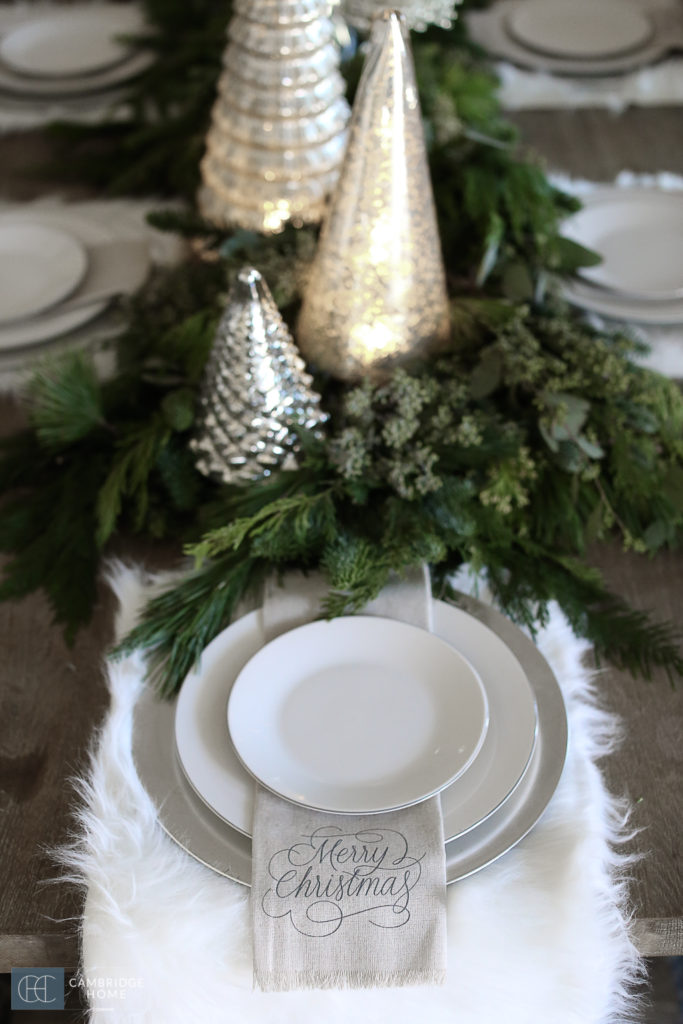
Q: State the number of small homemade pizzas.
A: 0